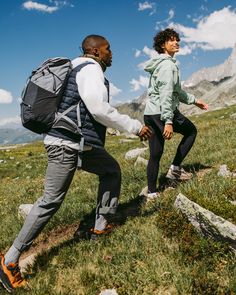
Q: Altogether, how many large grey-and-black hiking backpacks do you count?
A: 1